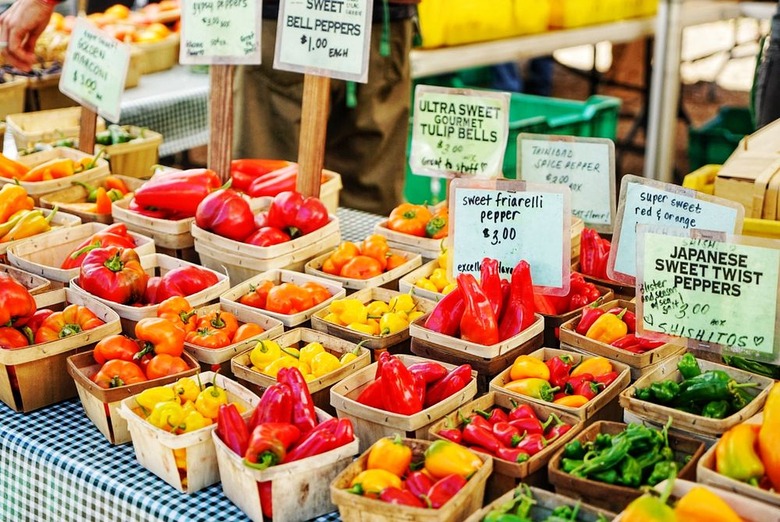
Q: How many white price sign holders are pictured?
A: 8